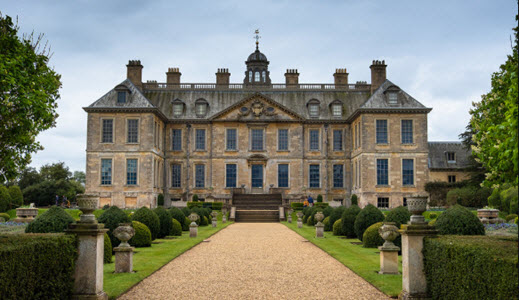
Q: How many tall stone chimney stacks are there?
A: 6